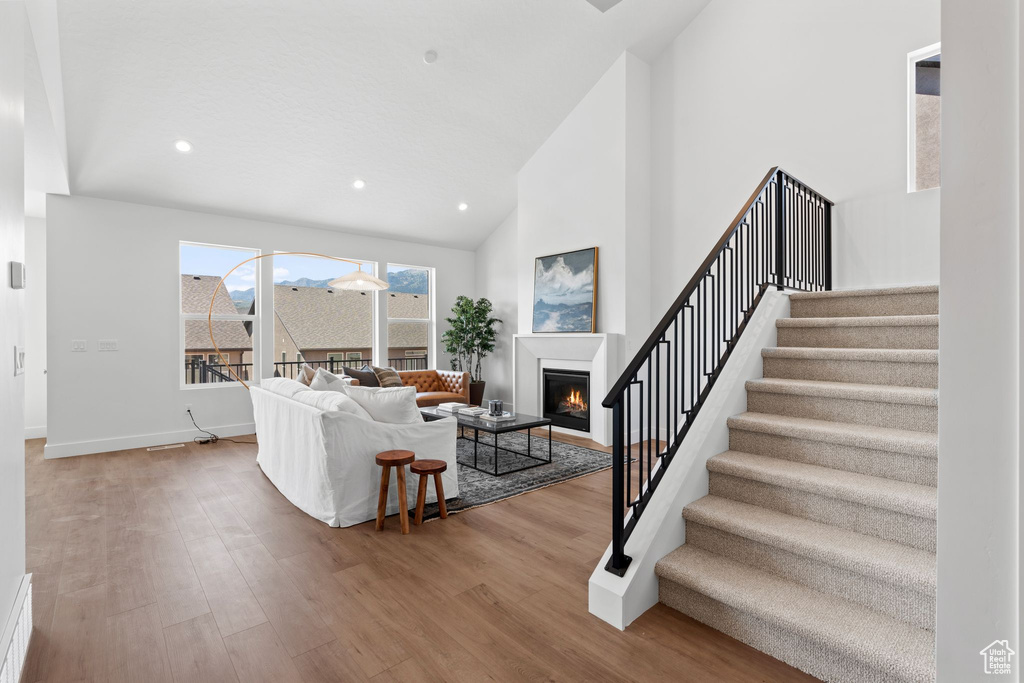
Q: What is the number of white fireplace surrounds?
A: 1